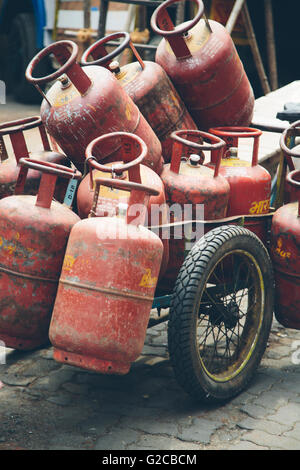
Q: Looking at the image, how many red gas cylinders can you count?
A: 11